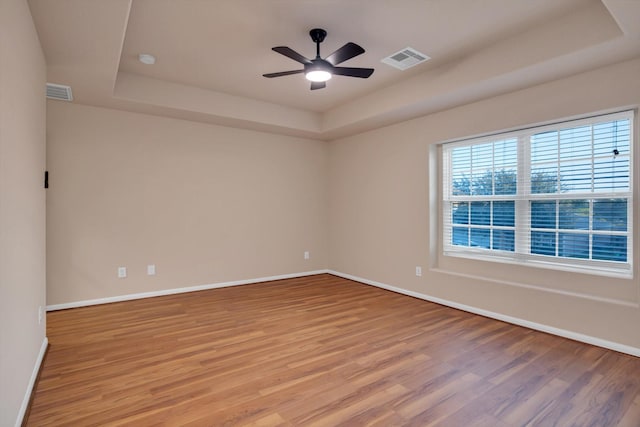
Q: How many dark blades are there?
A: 5